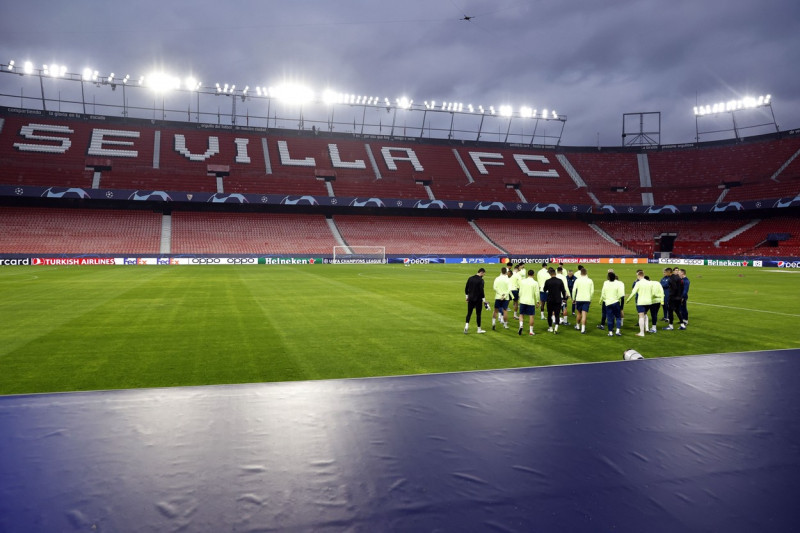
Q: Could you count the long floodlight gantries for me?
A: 2